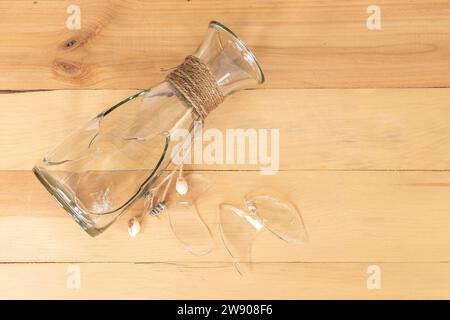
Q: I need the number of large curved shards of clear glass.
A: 3